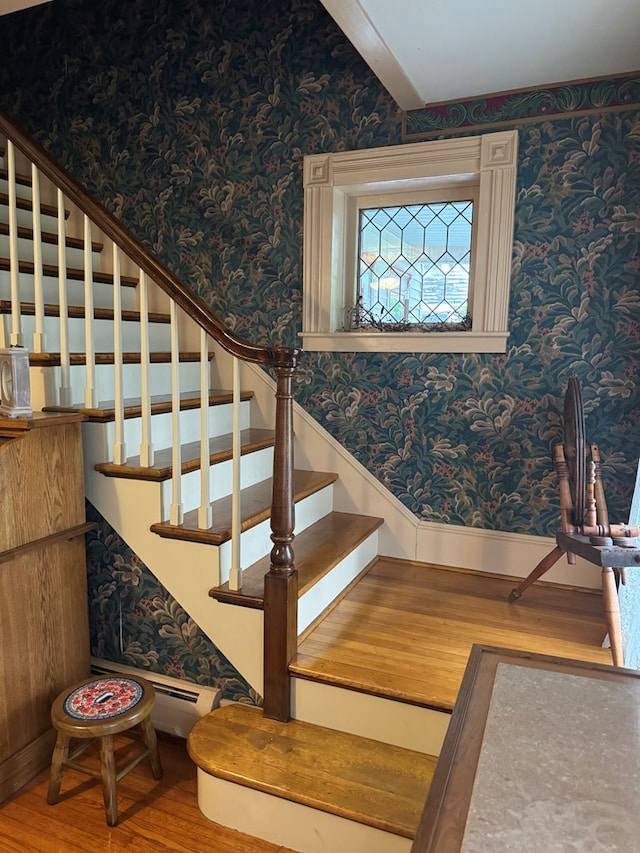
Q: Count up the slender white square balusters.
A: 9